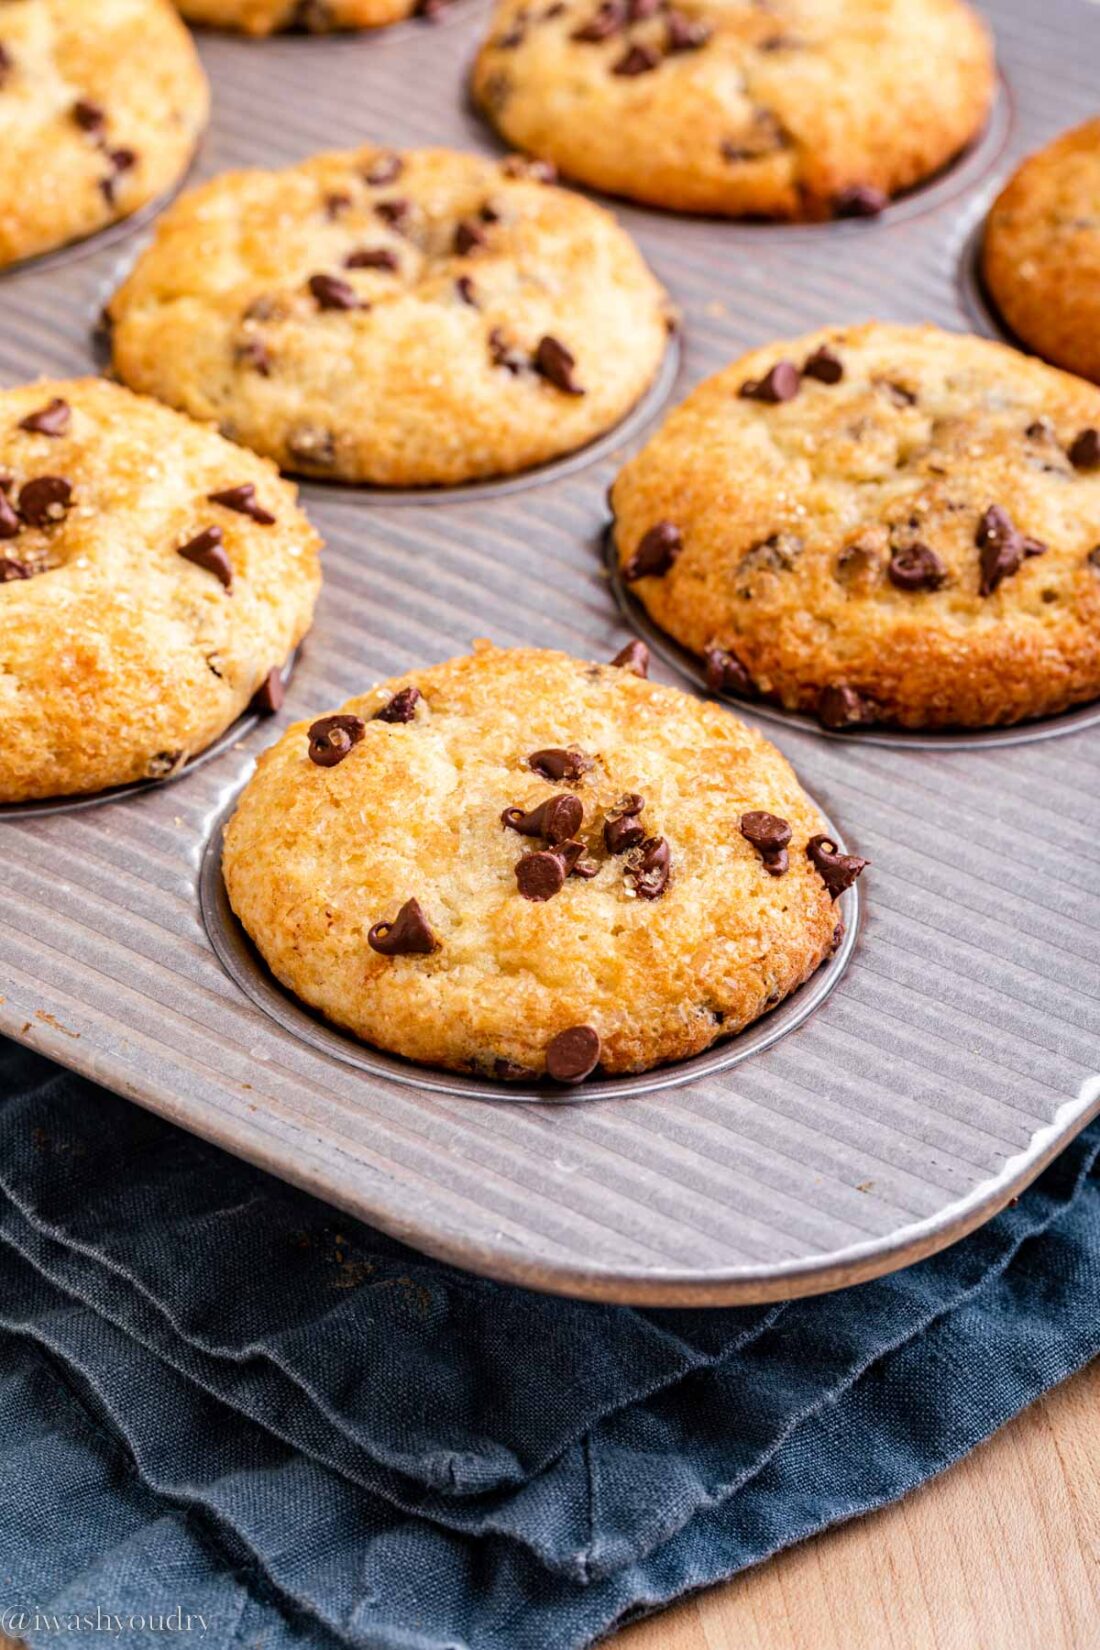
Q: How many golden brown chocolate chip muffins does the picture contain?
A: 8